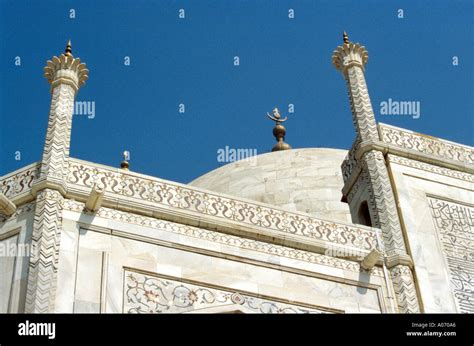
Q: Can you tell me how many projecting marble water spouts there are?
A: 3